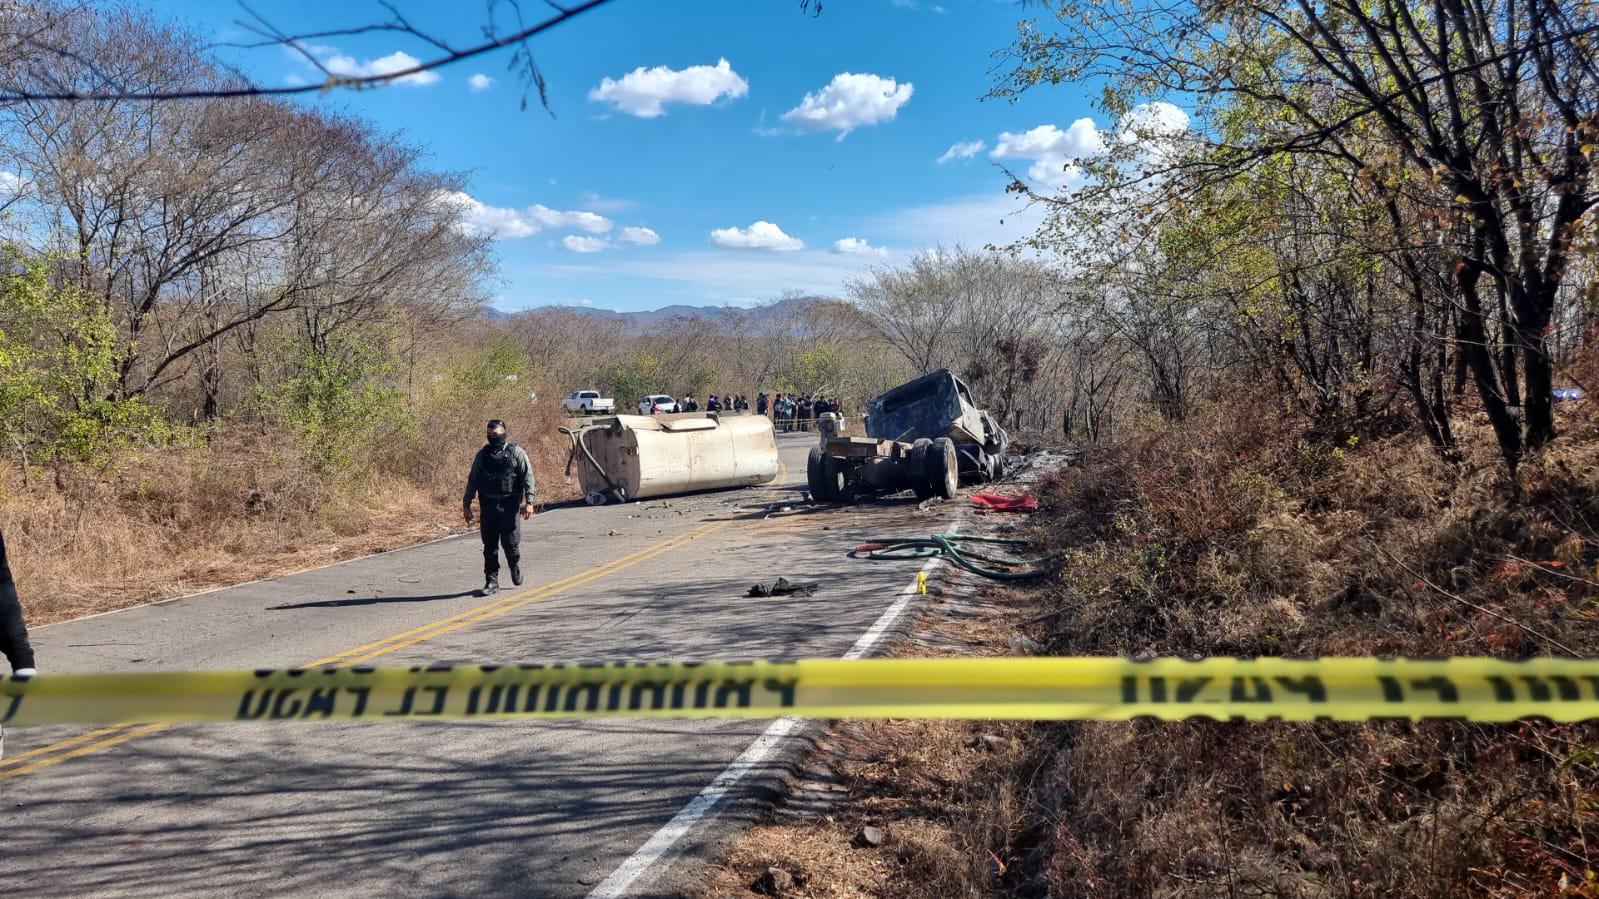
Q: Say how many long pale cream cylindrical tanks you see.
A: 1